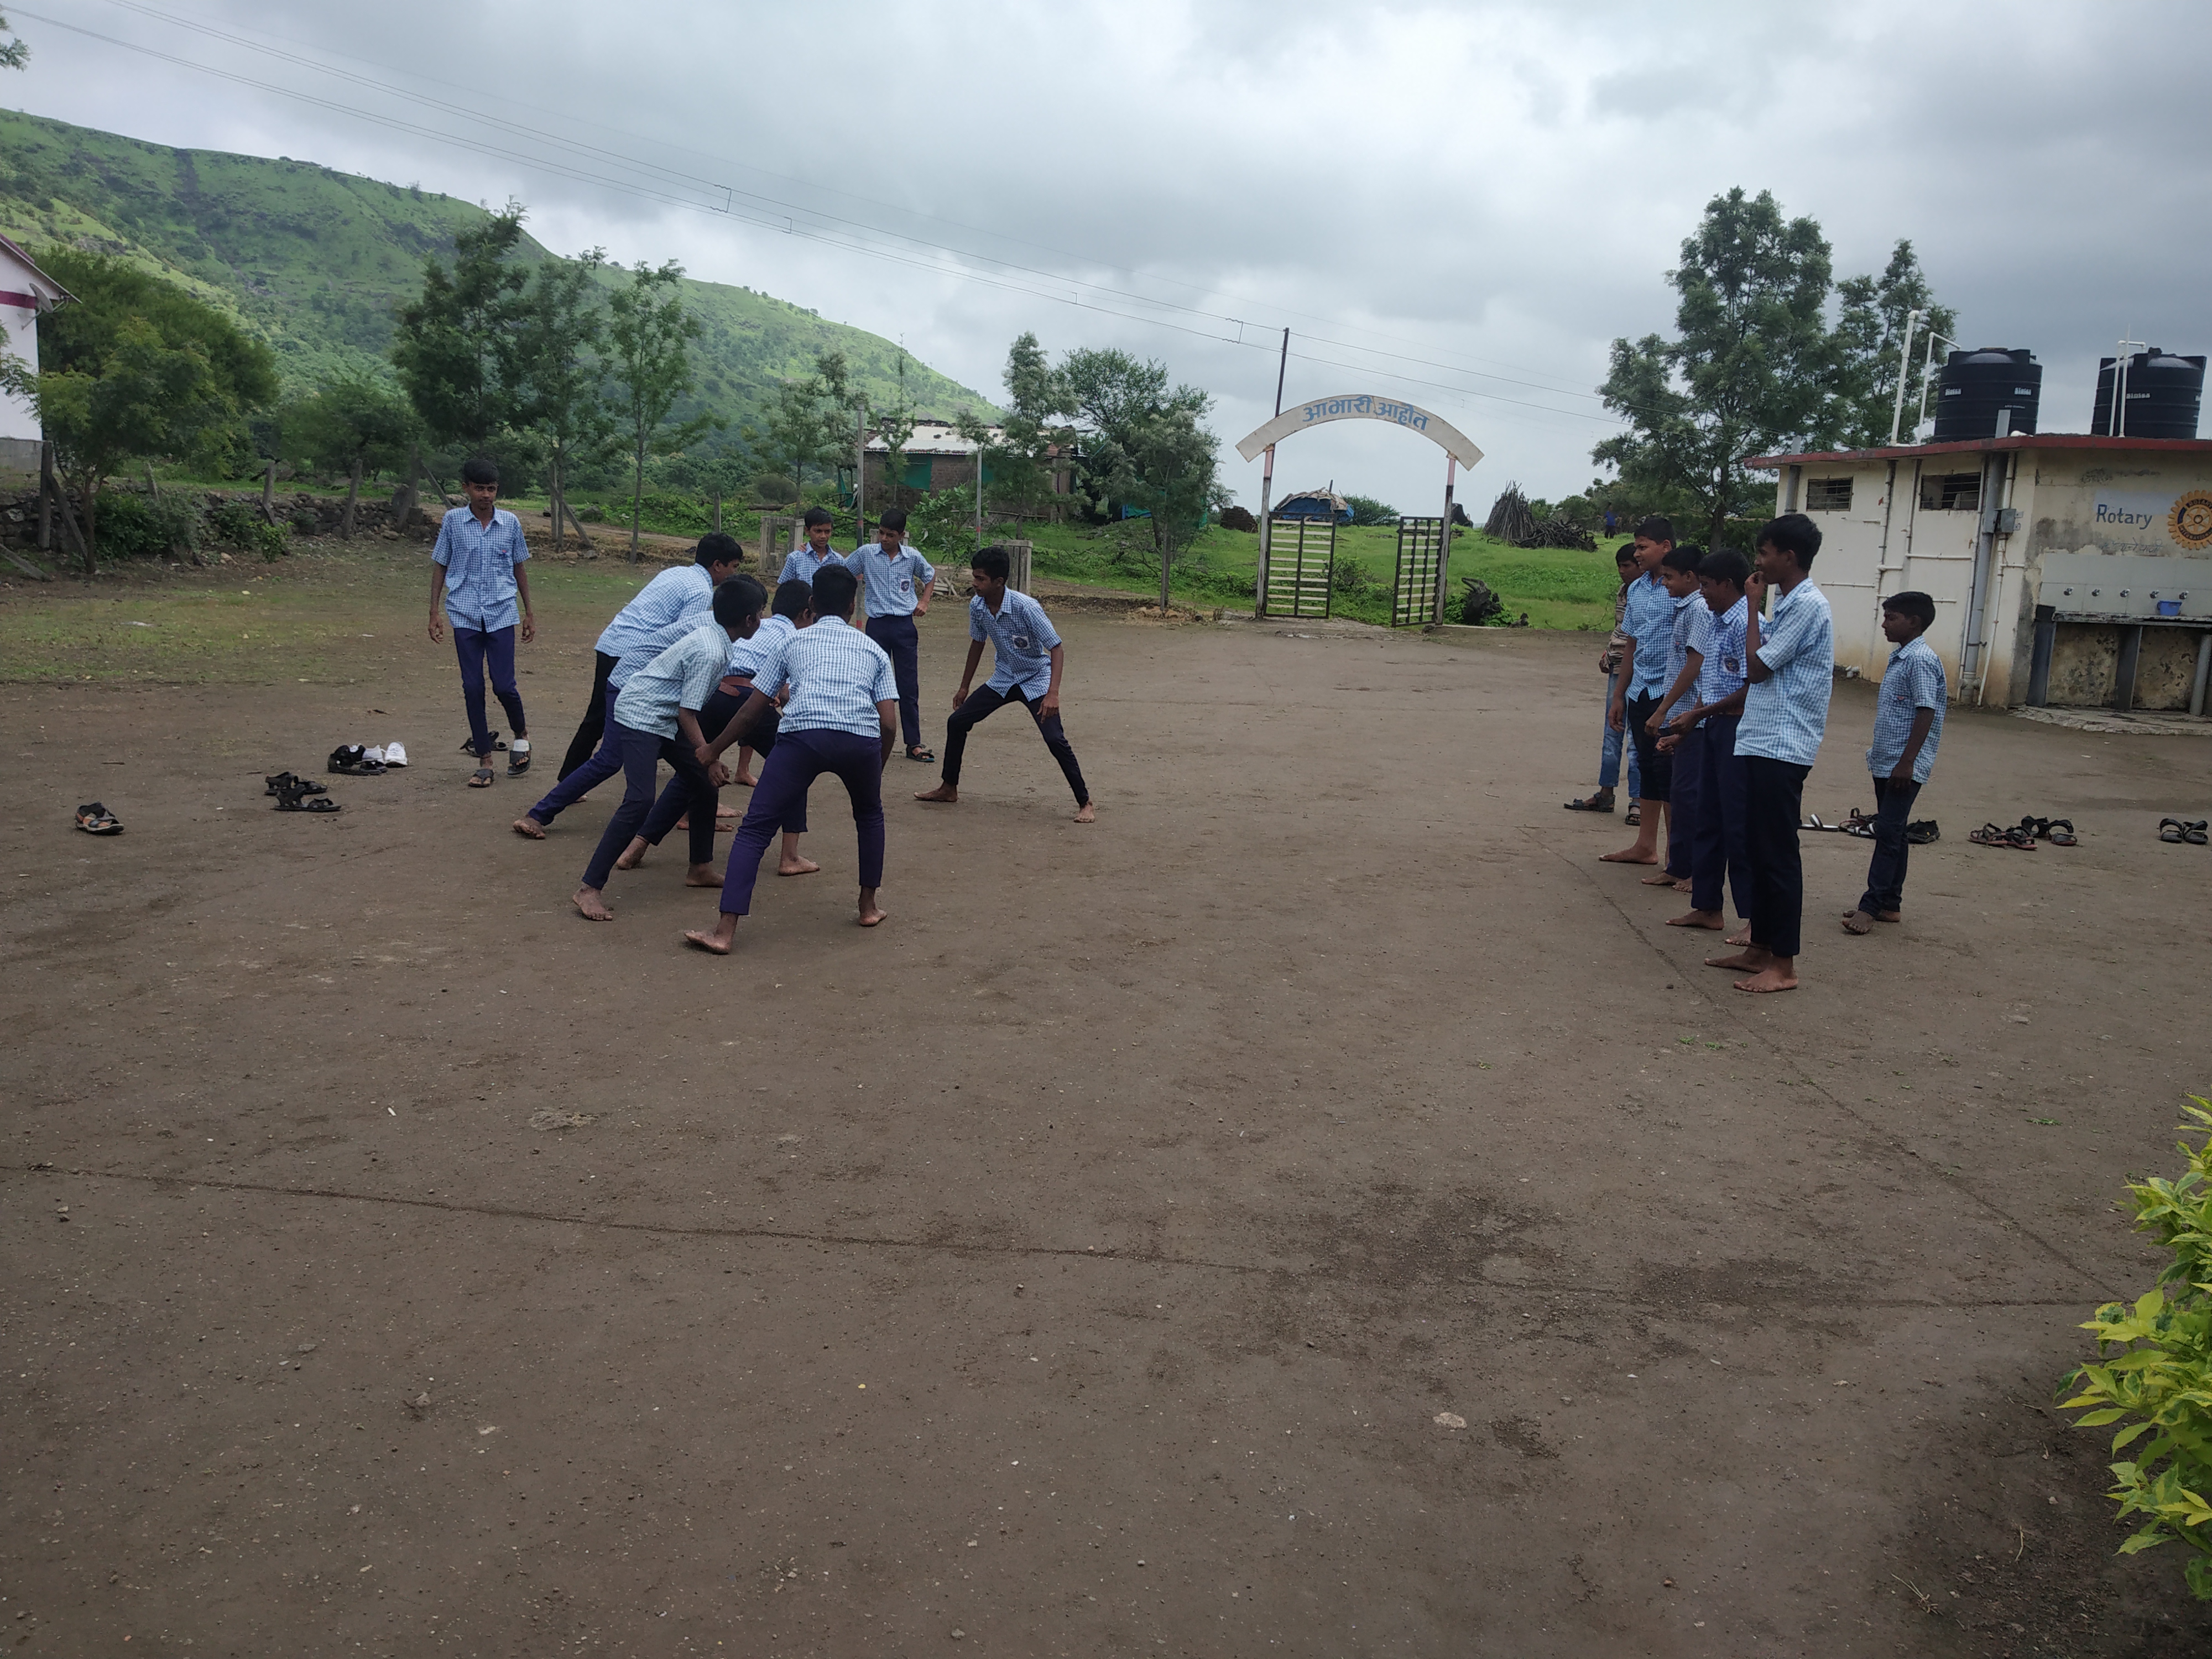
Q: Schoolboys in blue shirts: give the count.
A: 14